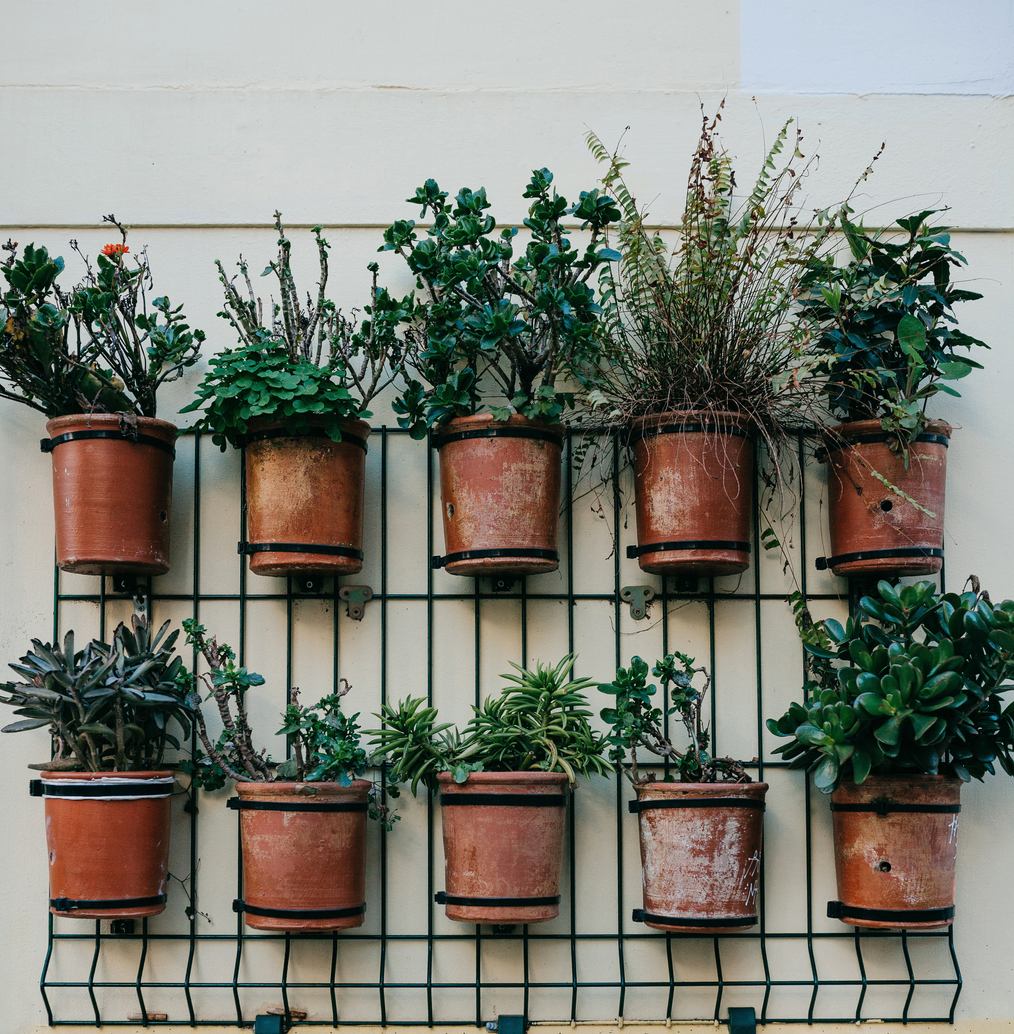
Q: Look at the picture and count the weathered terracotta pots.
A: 10